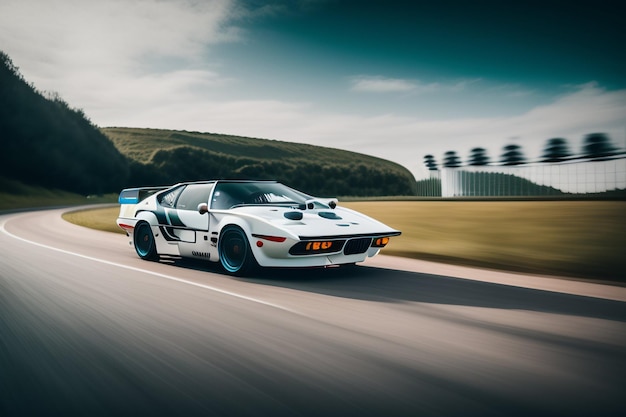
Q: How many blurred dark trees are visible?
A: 6